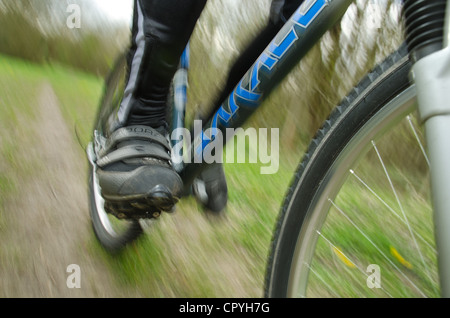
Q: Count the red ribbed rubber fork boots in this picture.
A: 0